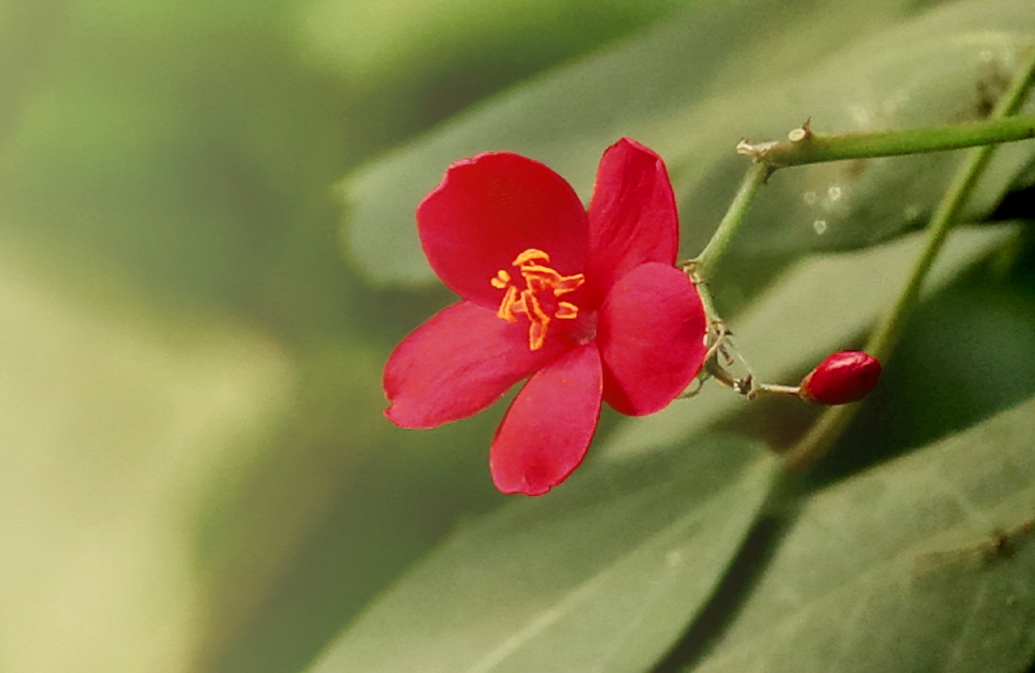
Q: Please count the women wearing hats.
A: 0